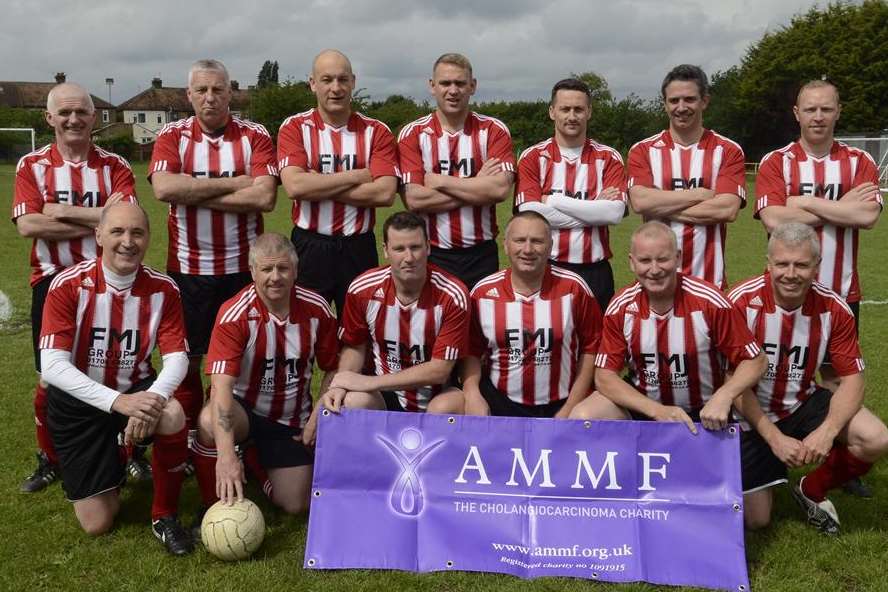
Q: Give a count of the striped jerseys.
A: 13